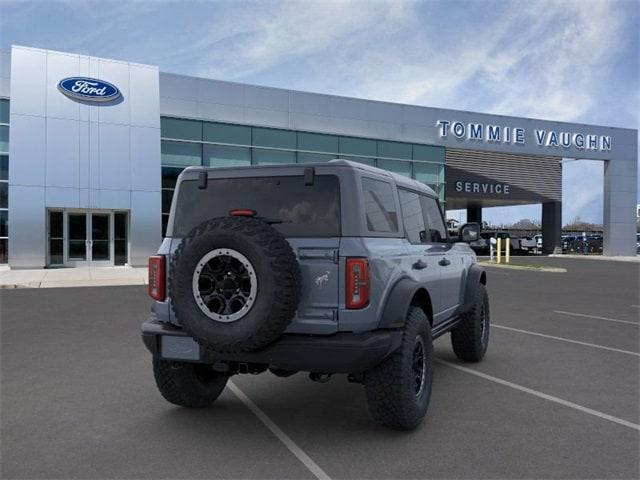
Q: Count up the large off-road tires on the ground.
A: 3